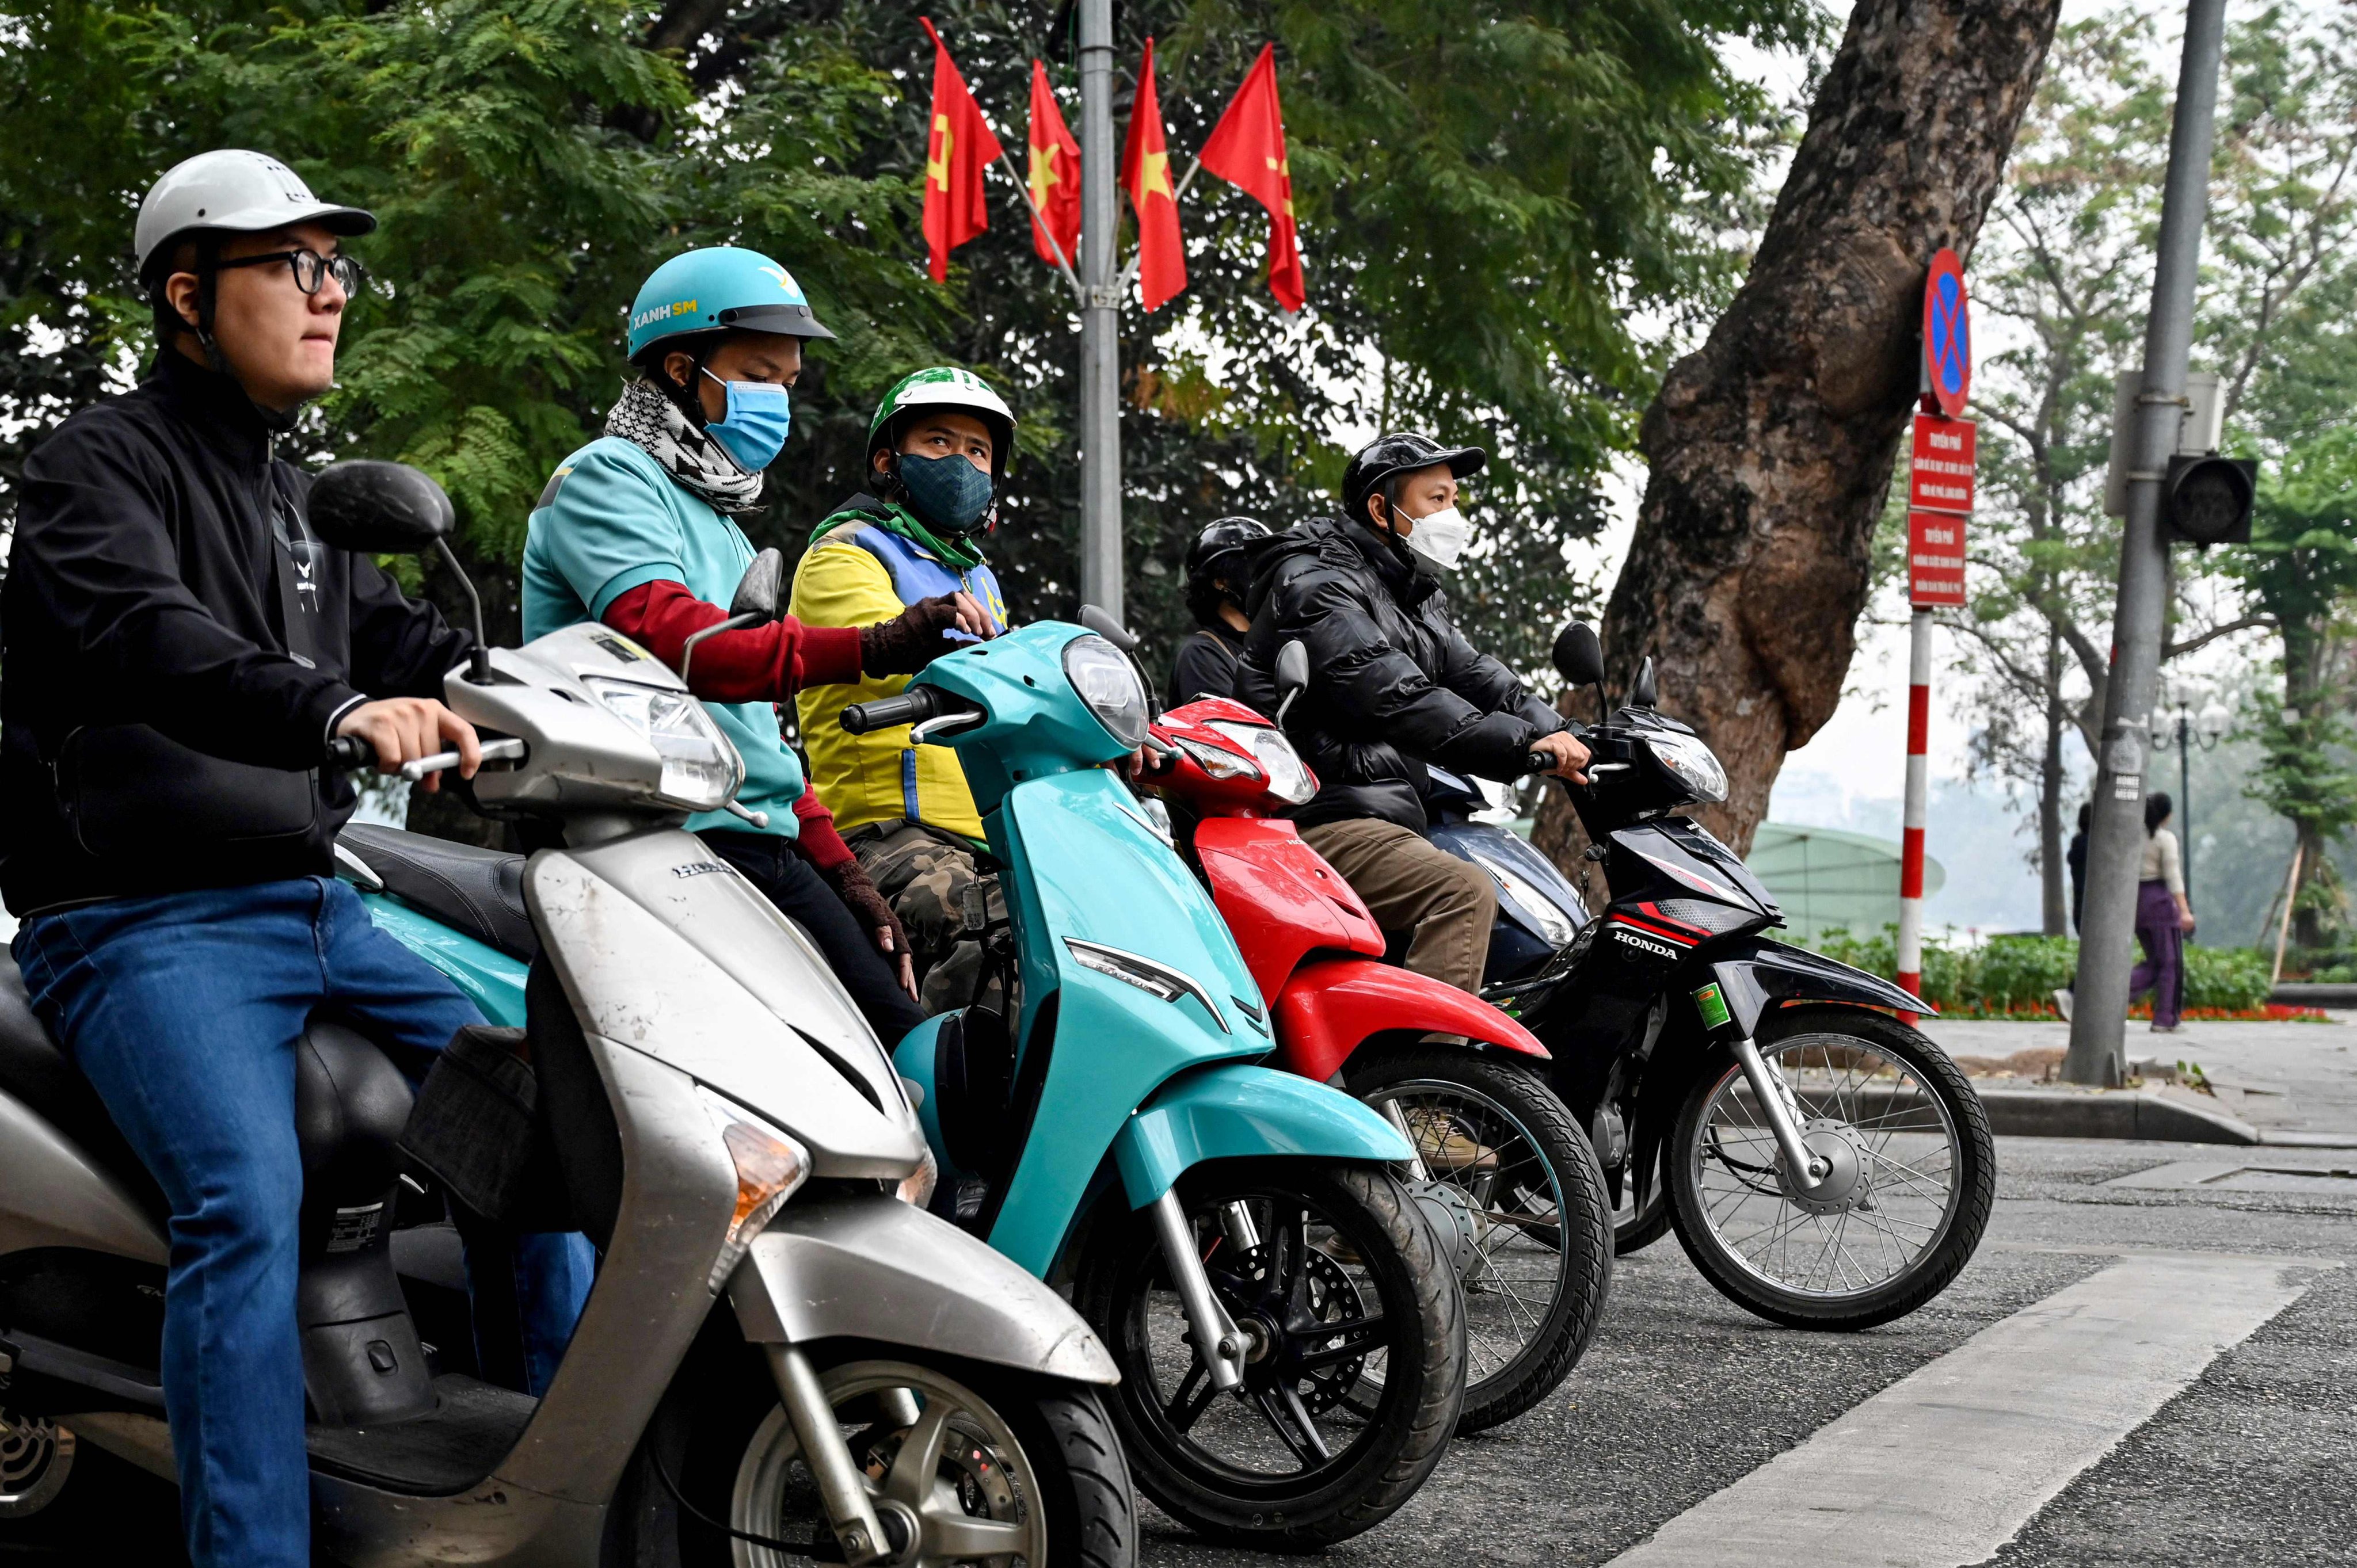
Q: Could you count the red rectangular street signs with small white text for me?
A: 2